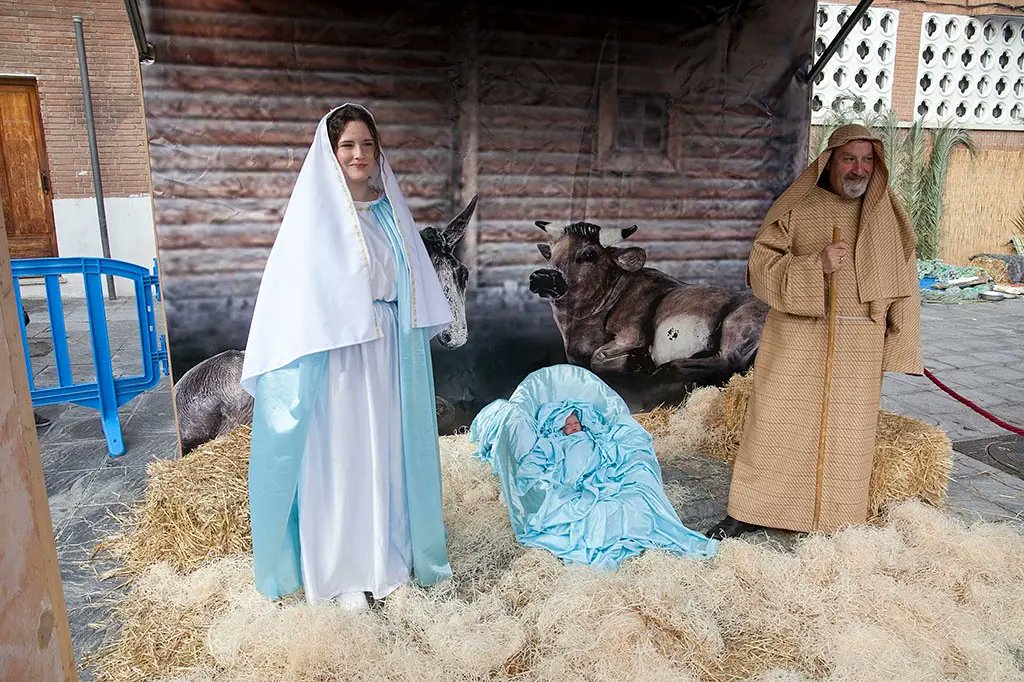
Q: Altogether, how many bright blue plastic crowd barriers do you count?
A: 1